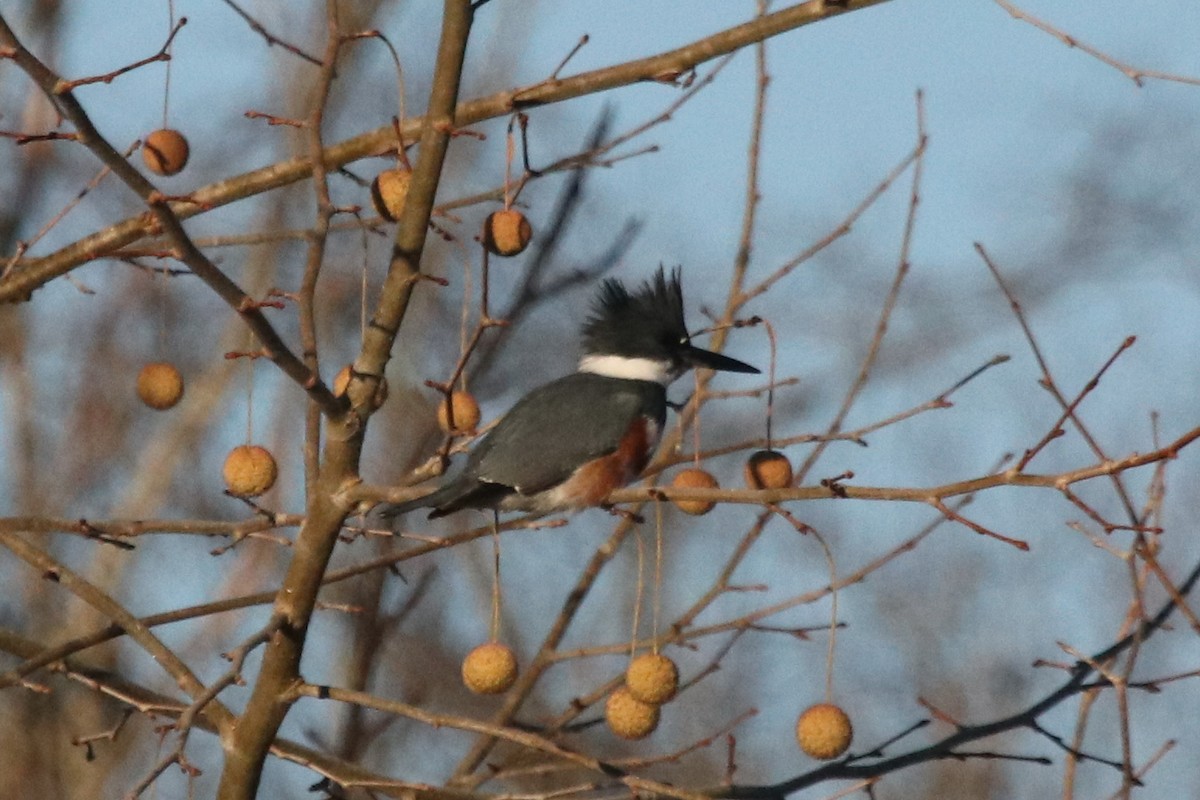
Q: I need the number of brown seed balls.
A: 13